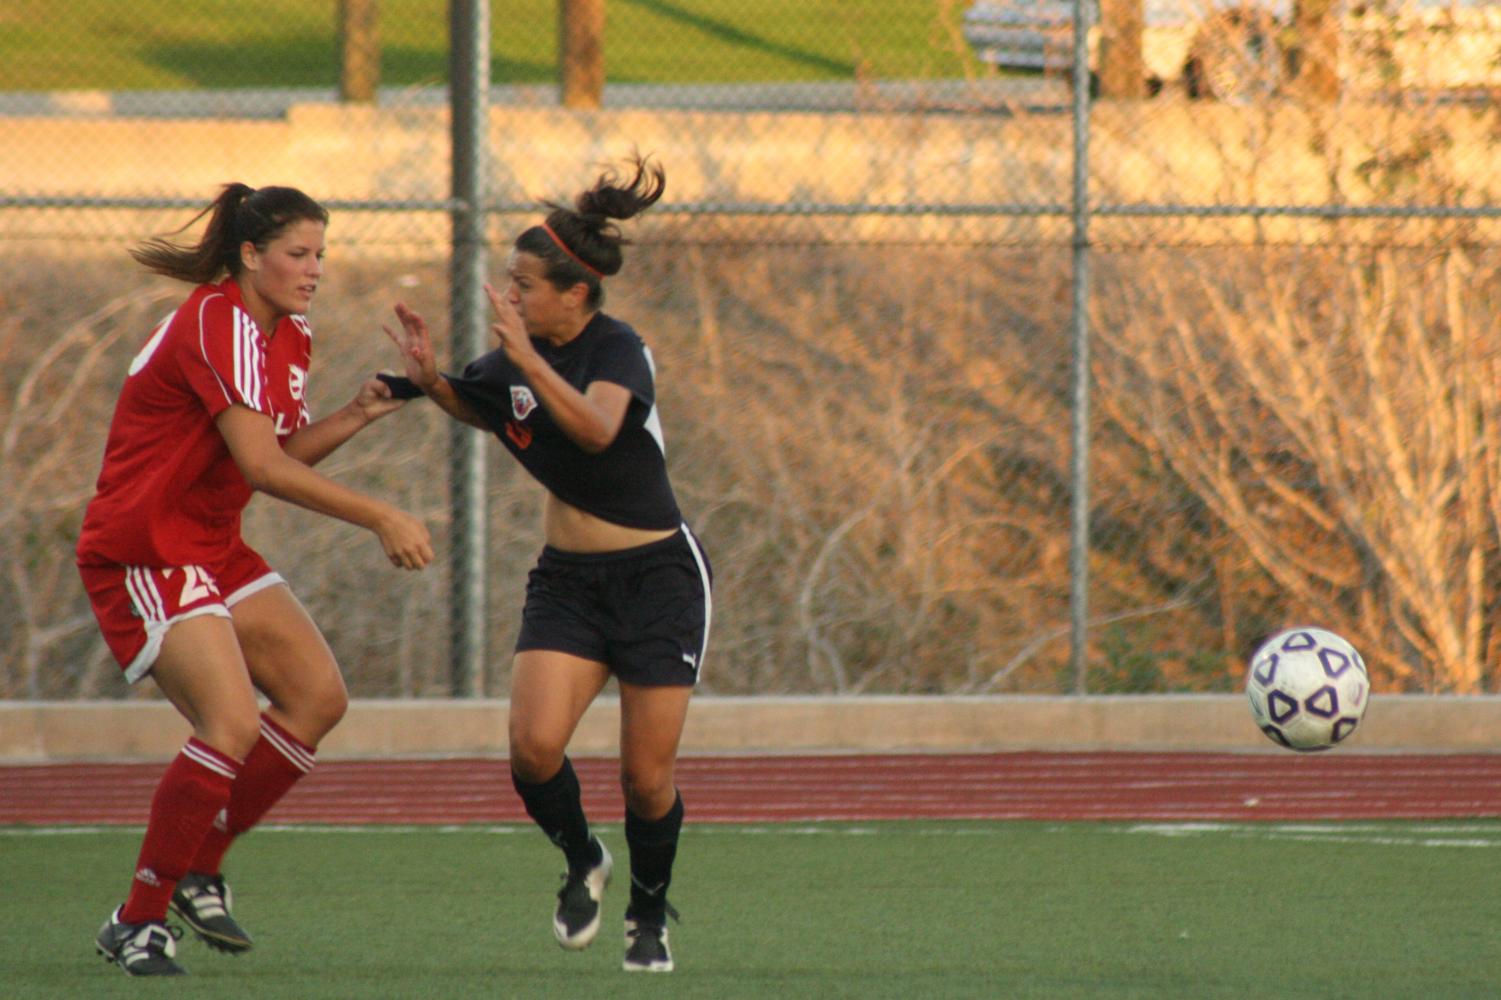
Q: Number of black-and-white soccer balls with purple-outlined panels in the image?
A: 1